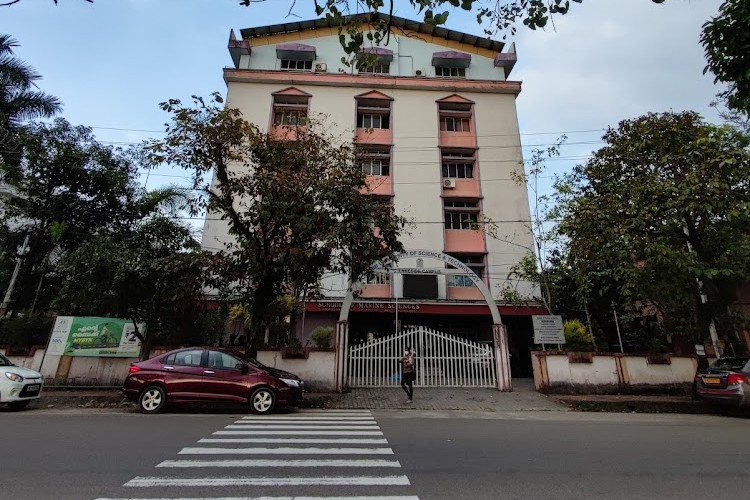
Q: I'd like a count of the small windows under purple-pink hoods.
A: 3